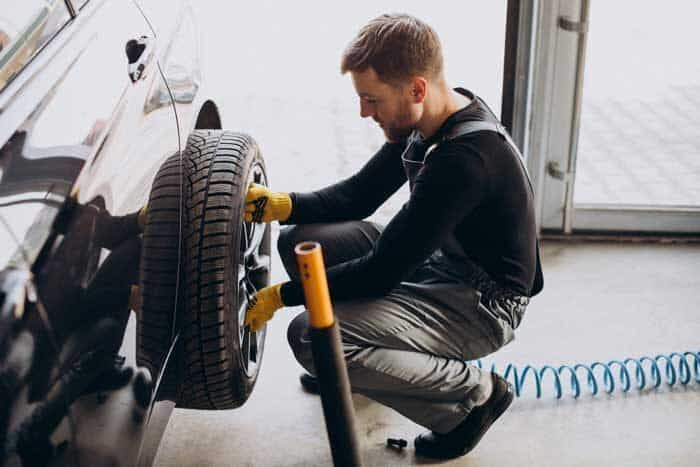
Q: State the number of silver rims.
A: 1